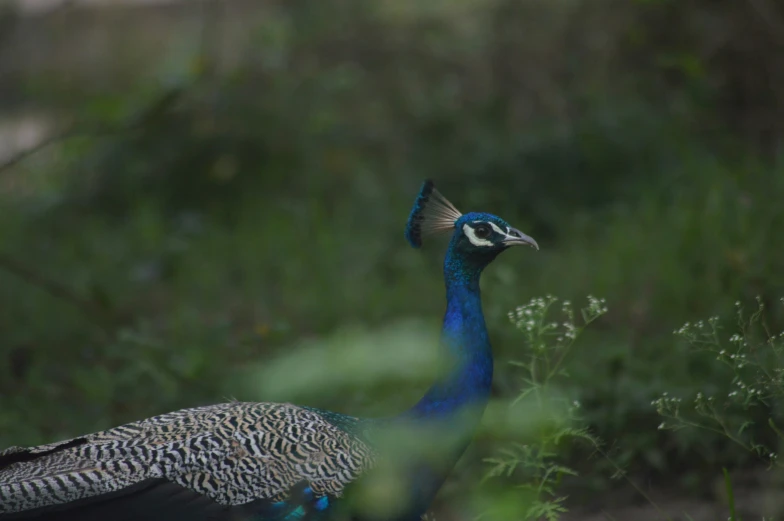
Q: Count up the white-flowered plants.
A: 2